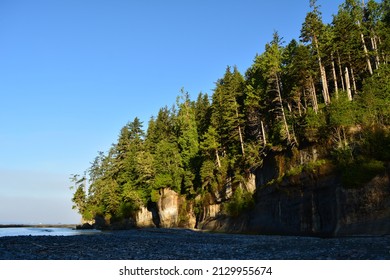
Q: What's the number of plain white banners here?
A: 1